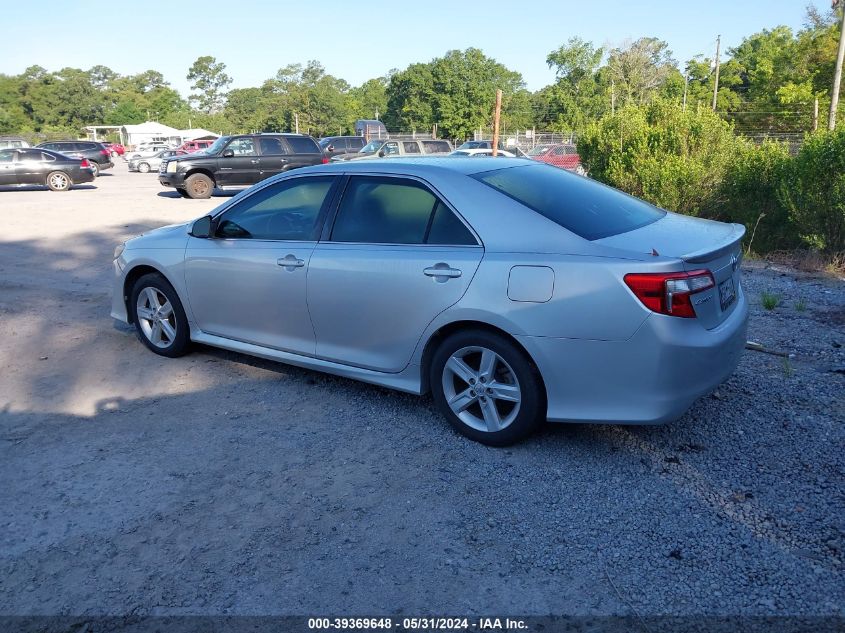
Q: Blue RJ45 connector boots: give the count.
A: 0